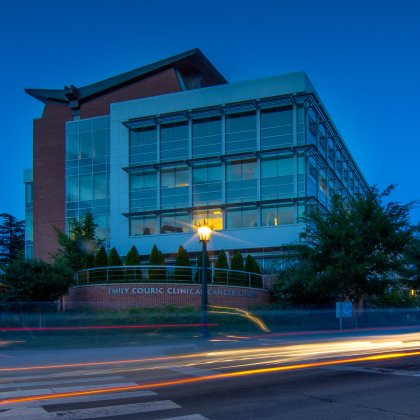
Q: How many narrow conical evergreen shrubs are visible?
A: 9